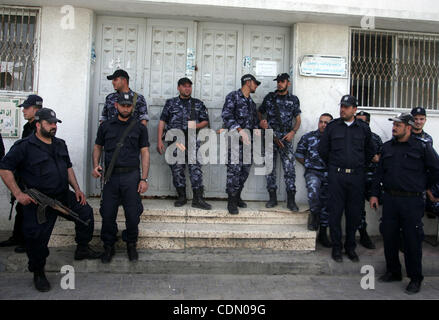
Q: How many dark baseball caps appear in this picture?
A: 11